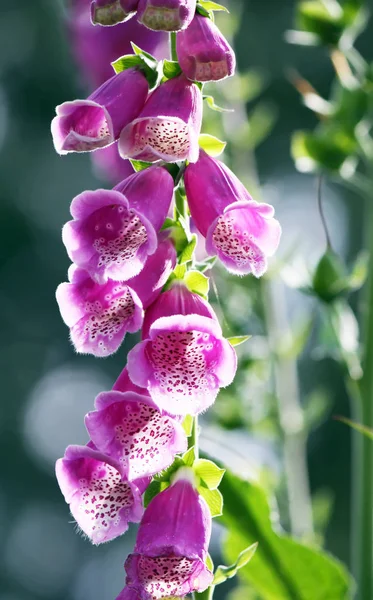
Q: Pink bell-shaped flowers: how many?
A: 12